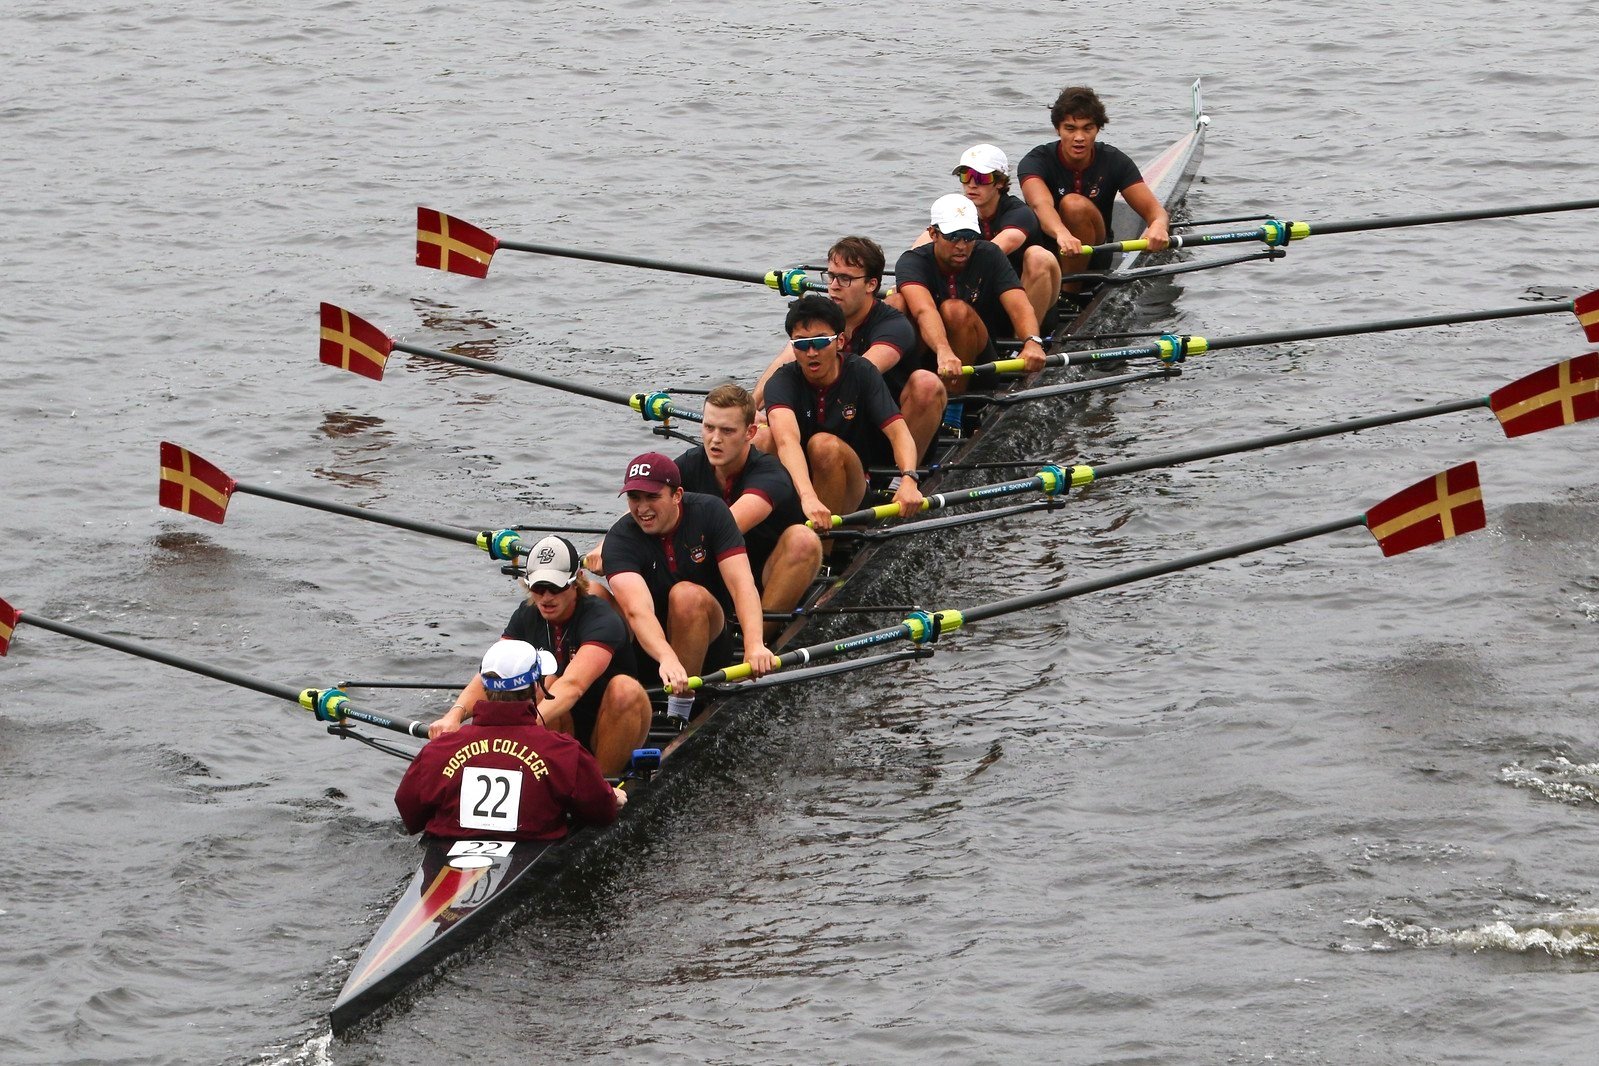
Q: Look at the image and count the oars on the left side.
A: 4